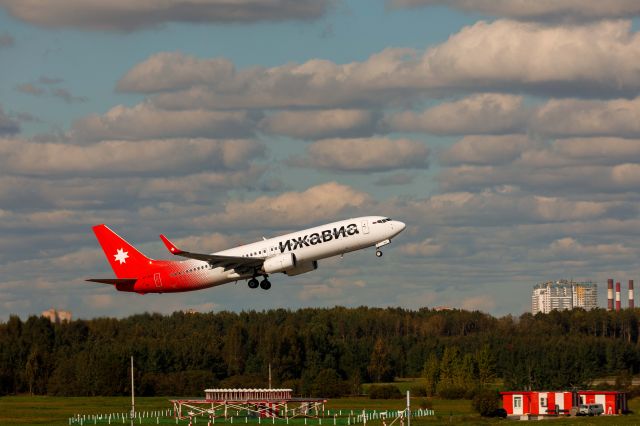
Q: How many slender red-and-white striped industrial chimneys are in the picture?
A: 3